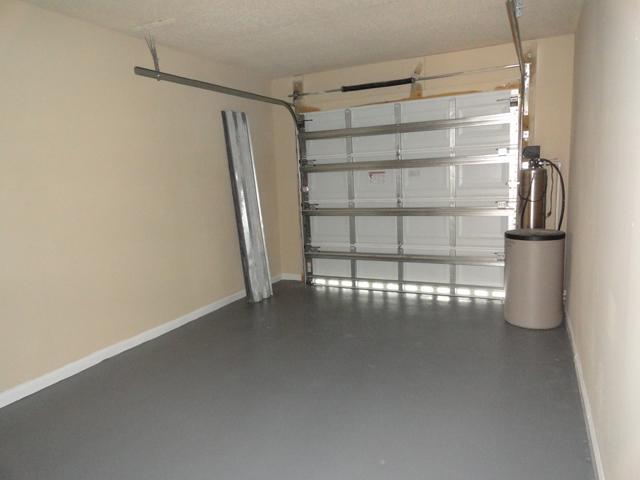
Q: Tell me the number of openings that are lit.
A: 12